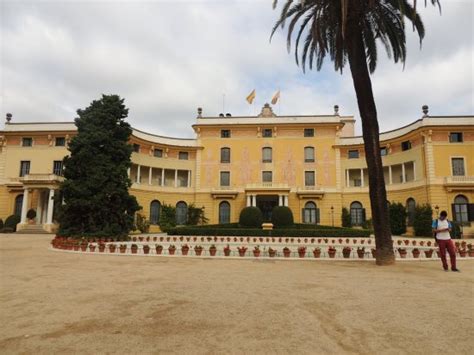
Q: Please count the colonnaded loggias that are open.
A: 2